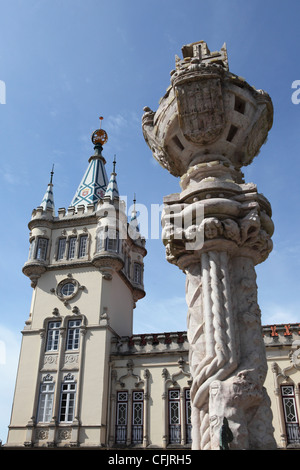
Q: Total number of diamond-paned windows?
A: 5